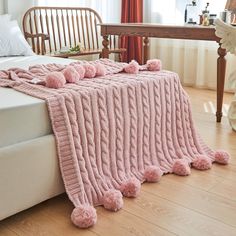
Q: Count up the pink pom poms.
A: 14